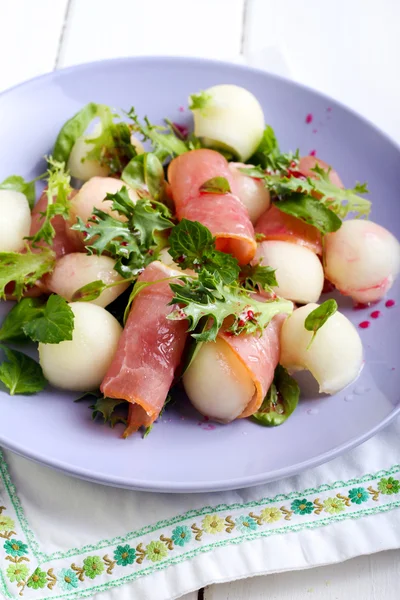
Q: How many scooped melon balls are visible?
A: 11